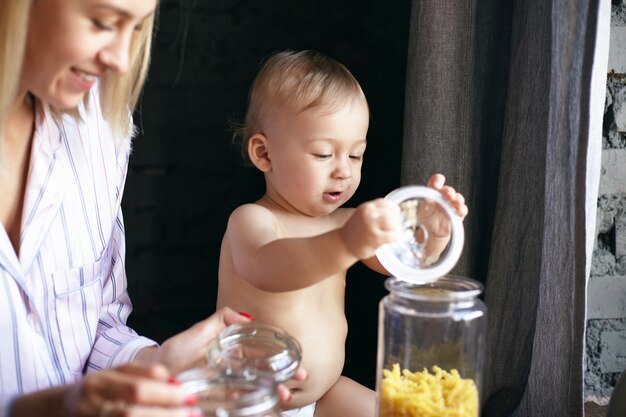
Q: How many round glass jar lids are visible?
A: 2